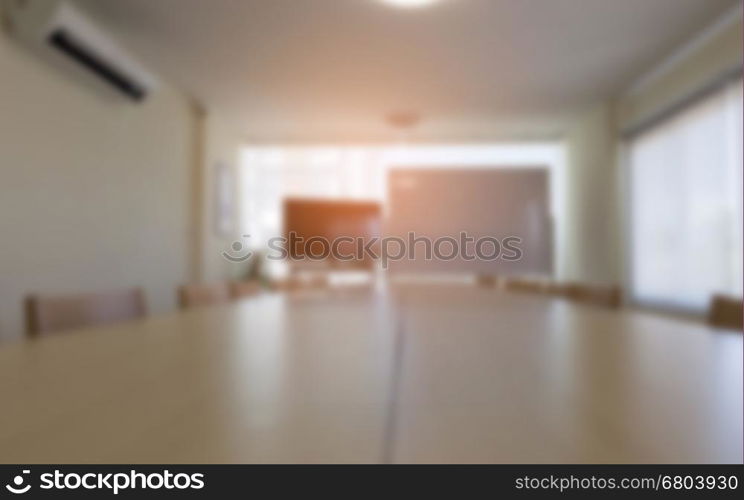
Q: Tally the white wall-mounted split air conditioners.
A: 1